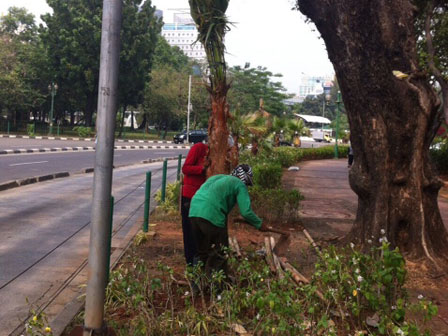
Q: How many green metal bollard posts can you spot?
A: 4